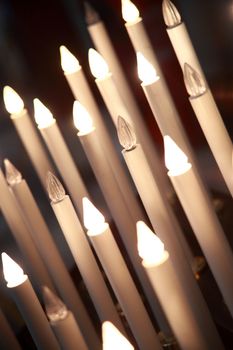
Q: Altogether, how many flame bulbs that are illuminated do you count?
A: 12